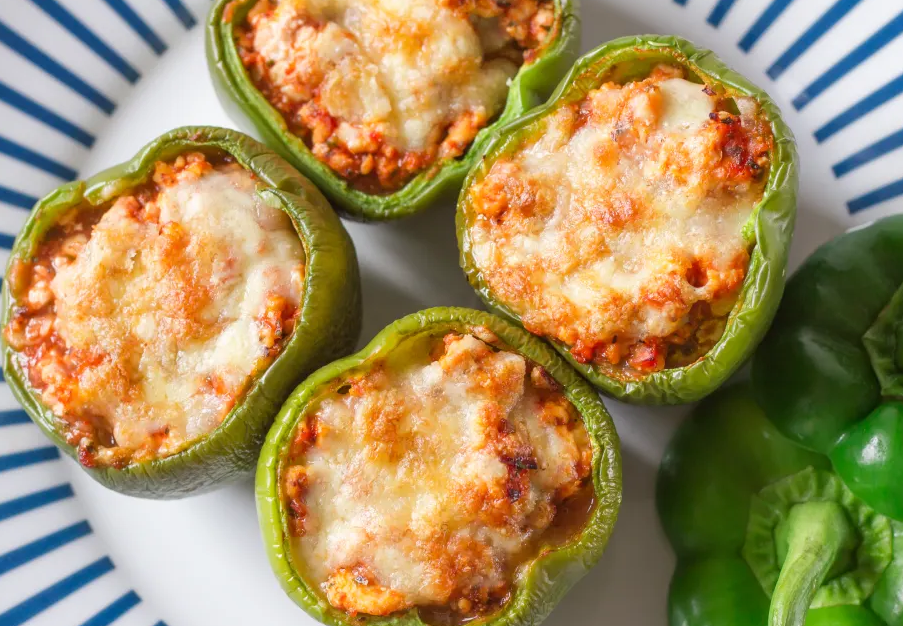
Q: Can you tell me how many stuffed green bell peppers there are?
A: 4